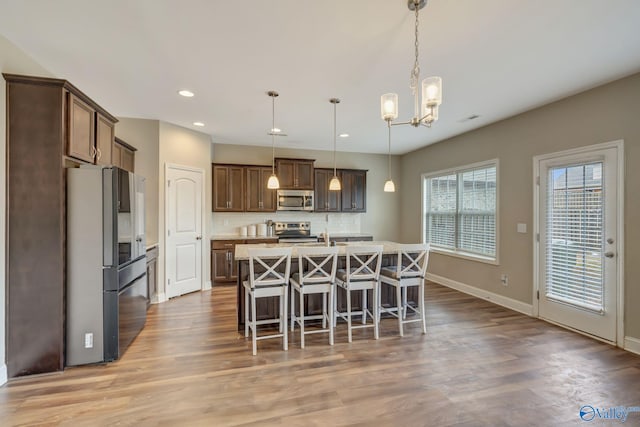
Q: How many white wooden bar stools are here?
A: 4